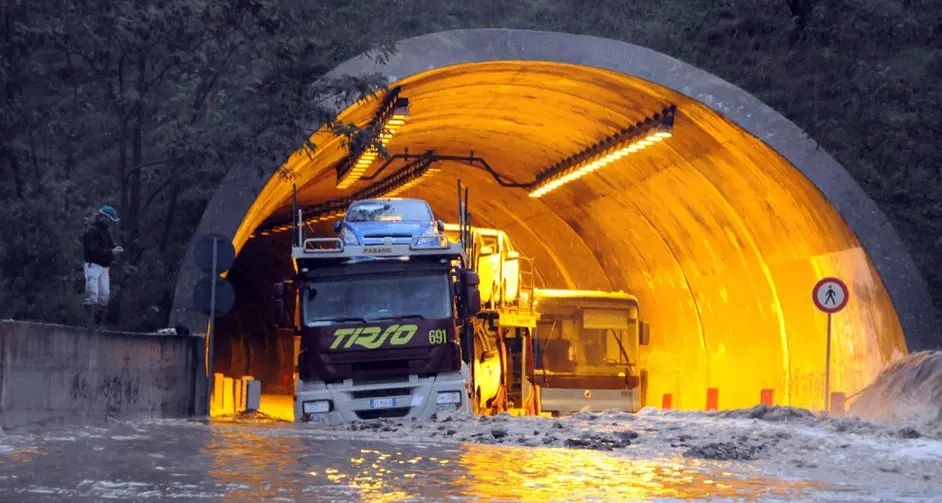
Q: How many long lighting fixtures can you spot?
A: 3